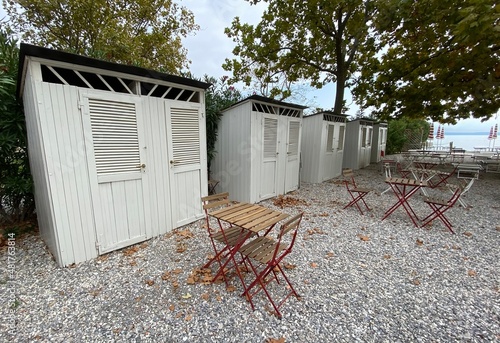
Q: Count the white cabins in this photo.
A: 5